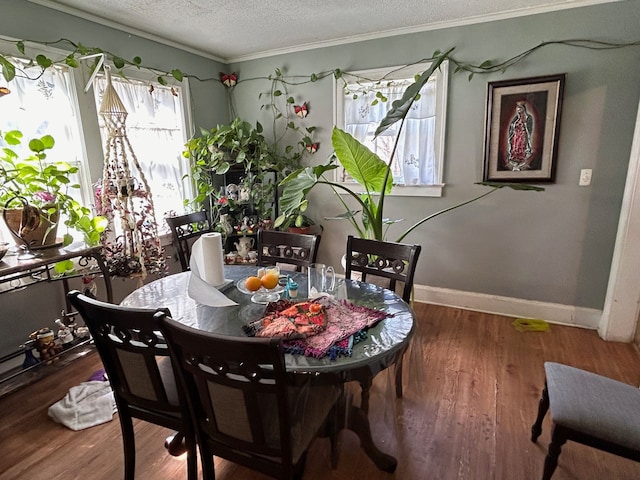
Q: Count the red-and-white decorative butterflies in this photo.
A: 3